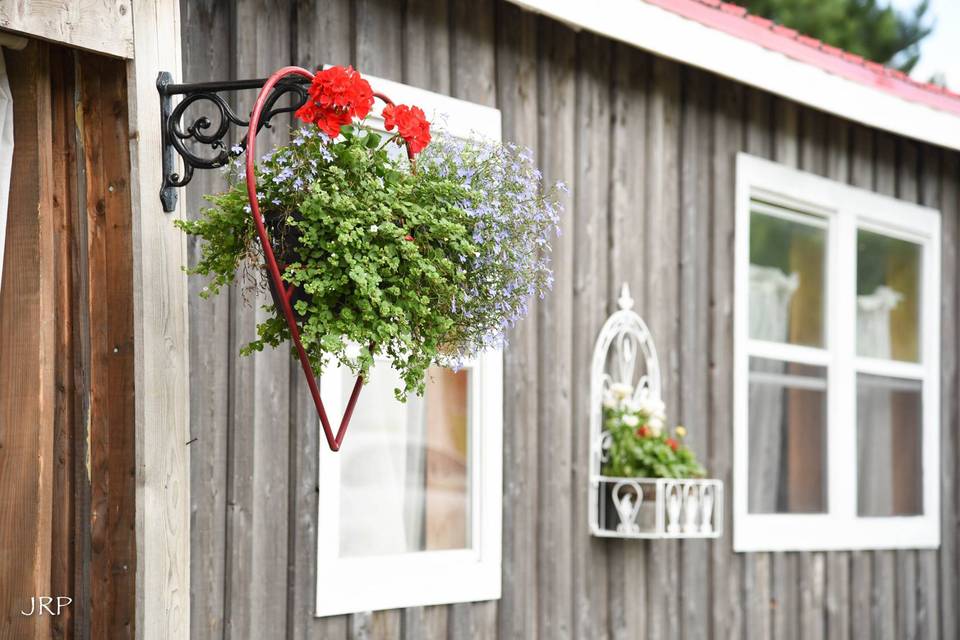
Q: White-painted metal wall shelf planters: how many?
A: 1